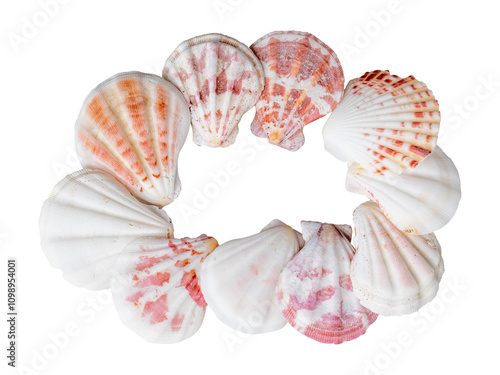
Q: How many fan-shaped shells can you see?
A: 10